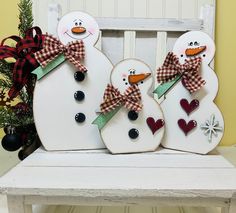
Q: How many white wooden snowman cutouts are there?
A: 3